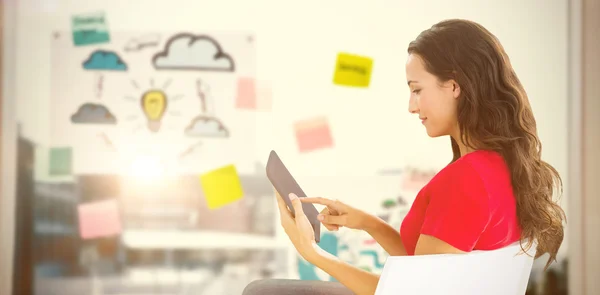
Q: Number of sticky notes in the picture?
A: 7